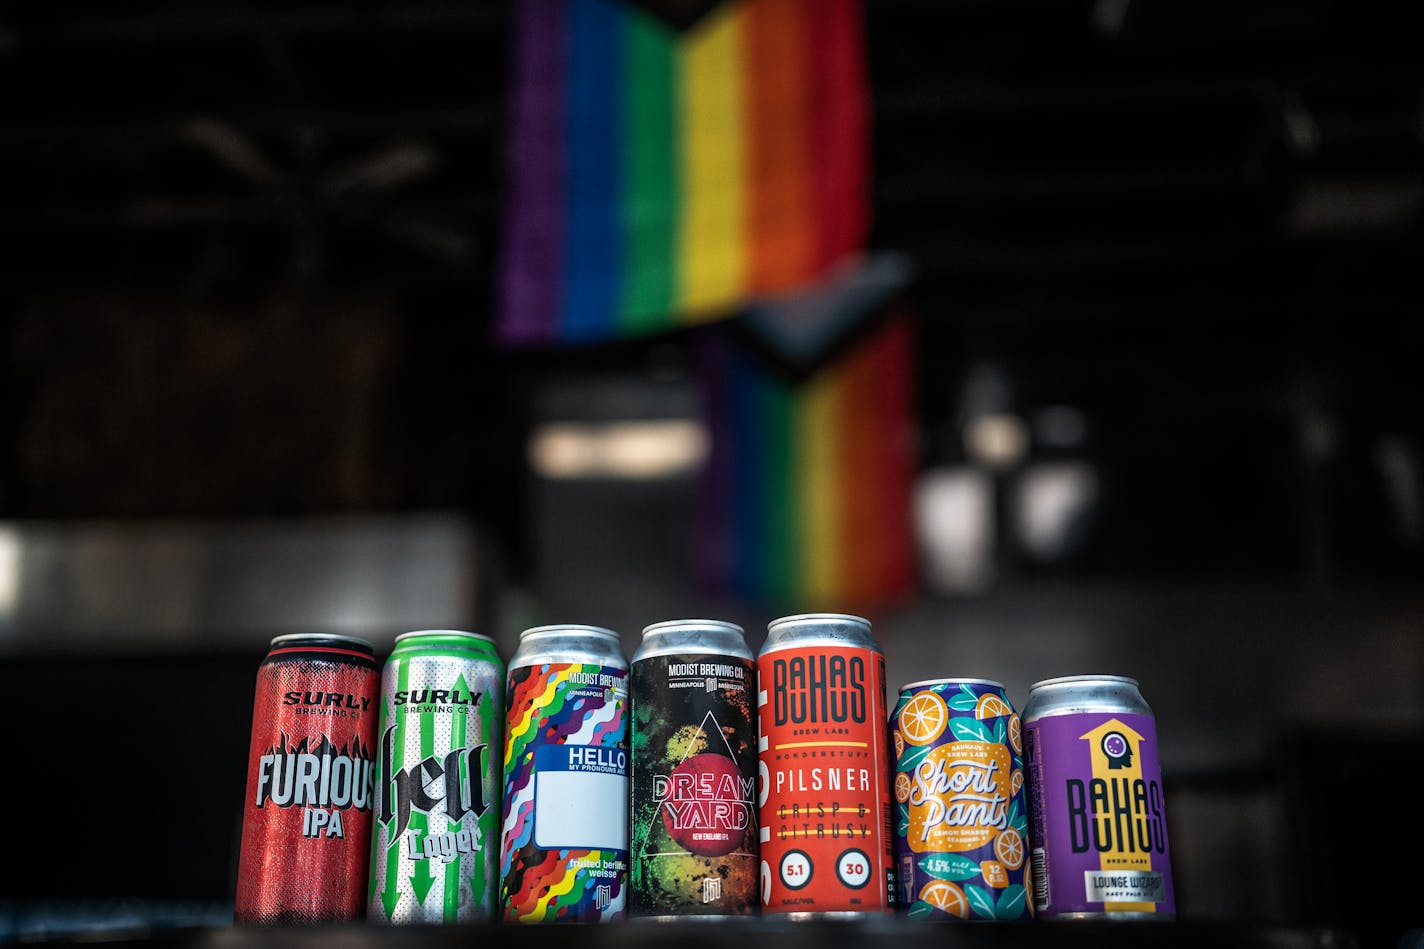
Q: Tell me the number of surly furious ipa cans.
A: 1